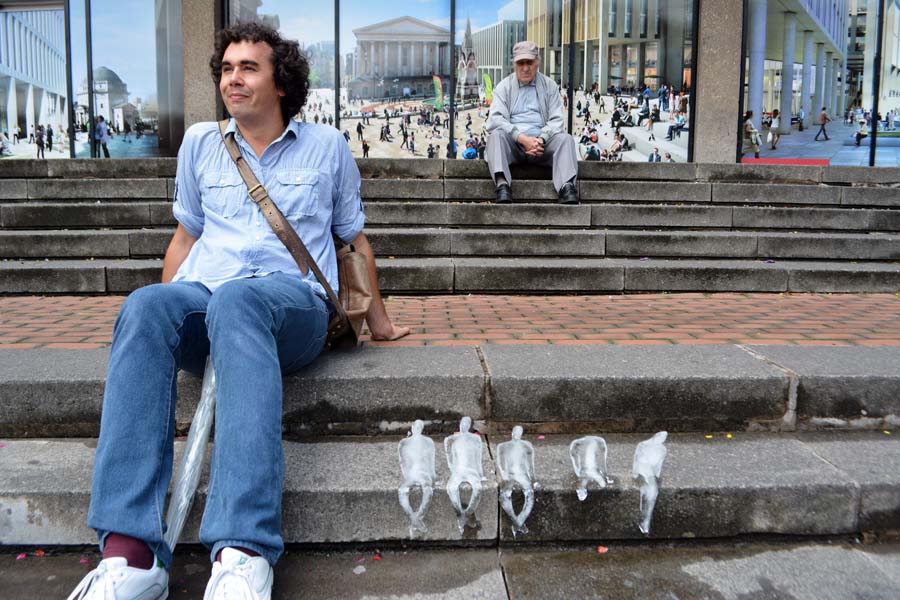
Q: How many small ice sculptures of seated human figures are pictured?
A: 5